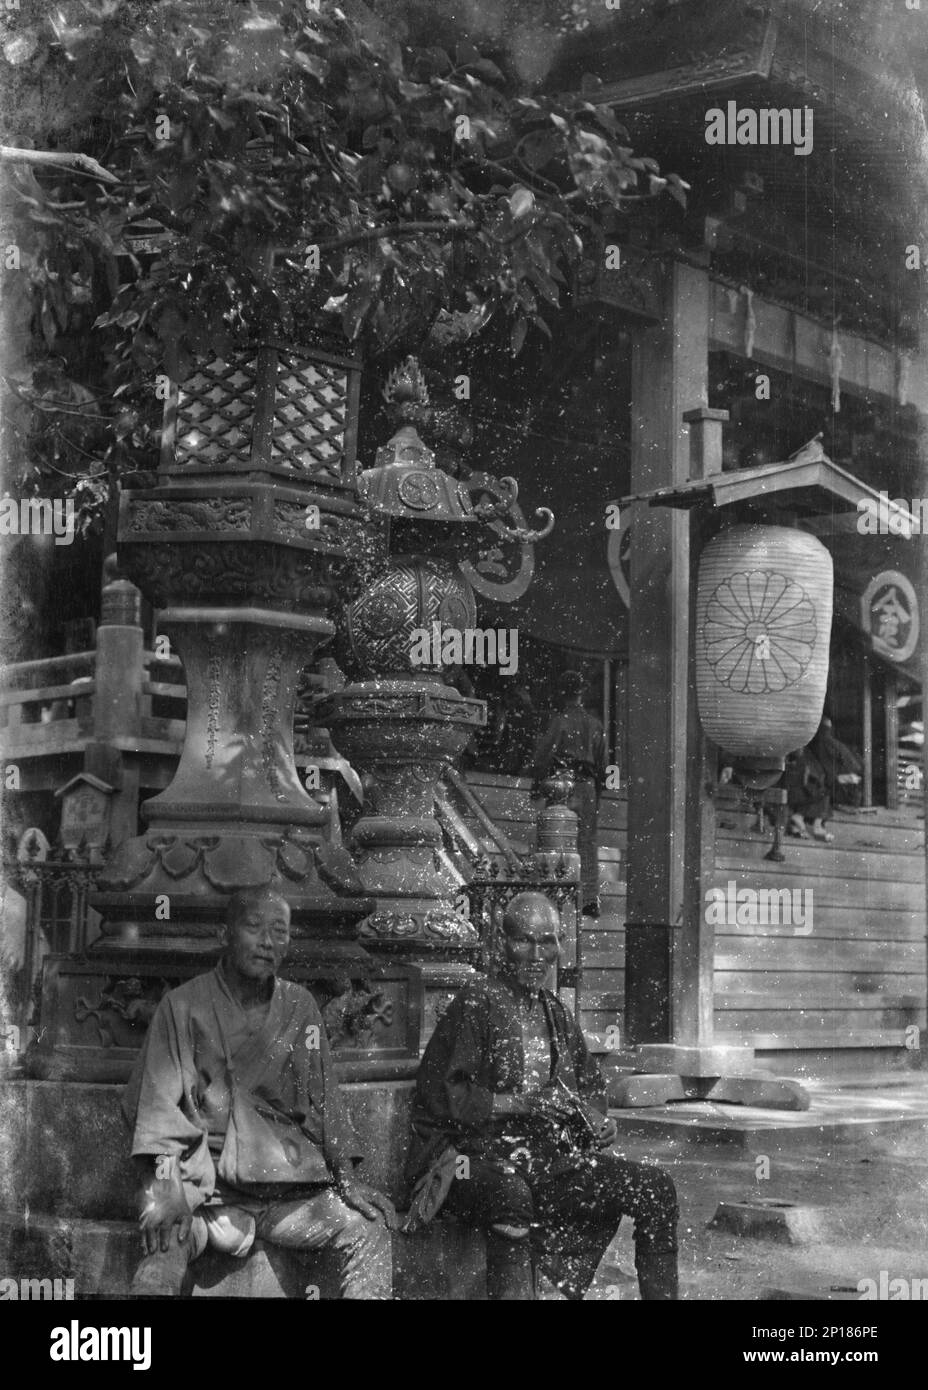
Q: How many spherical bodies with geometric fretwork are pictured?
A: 1